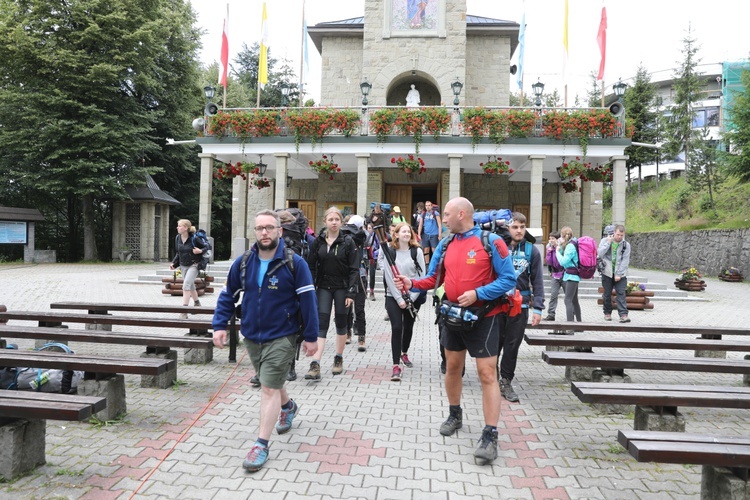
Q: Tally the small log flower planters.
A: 4